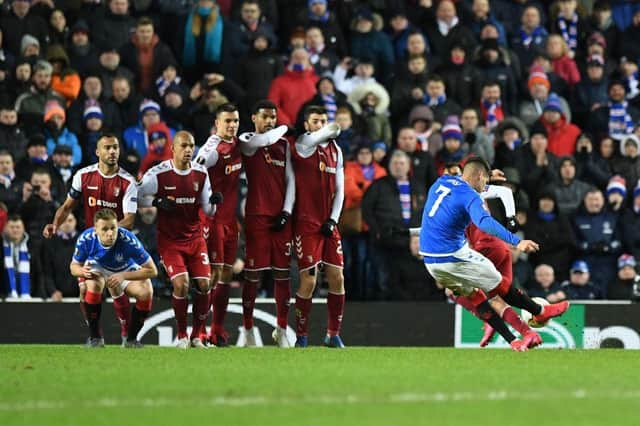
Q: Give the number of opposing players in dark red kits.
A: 6